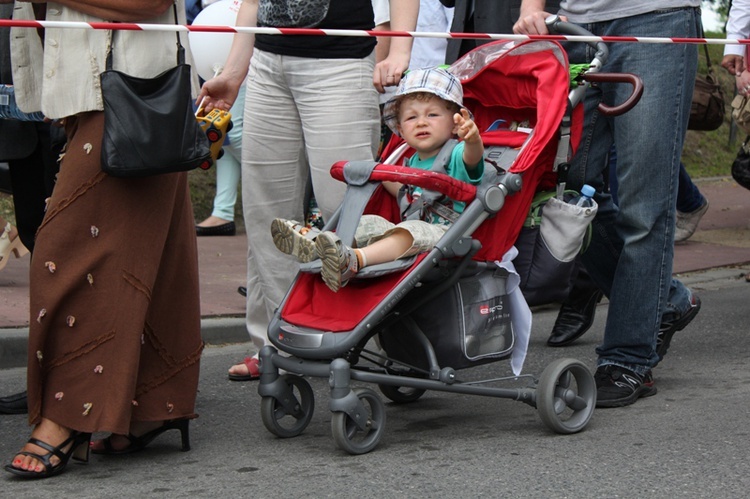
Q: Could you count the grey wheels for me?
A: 4